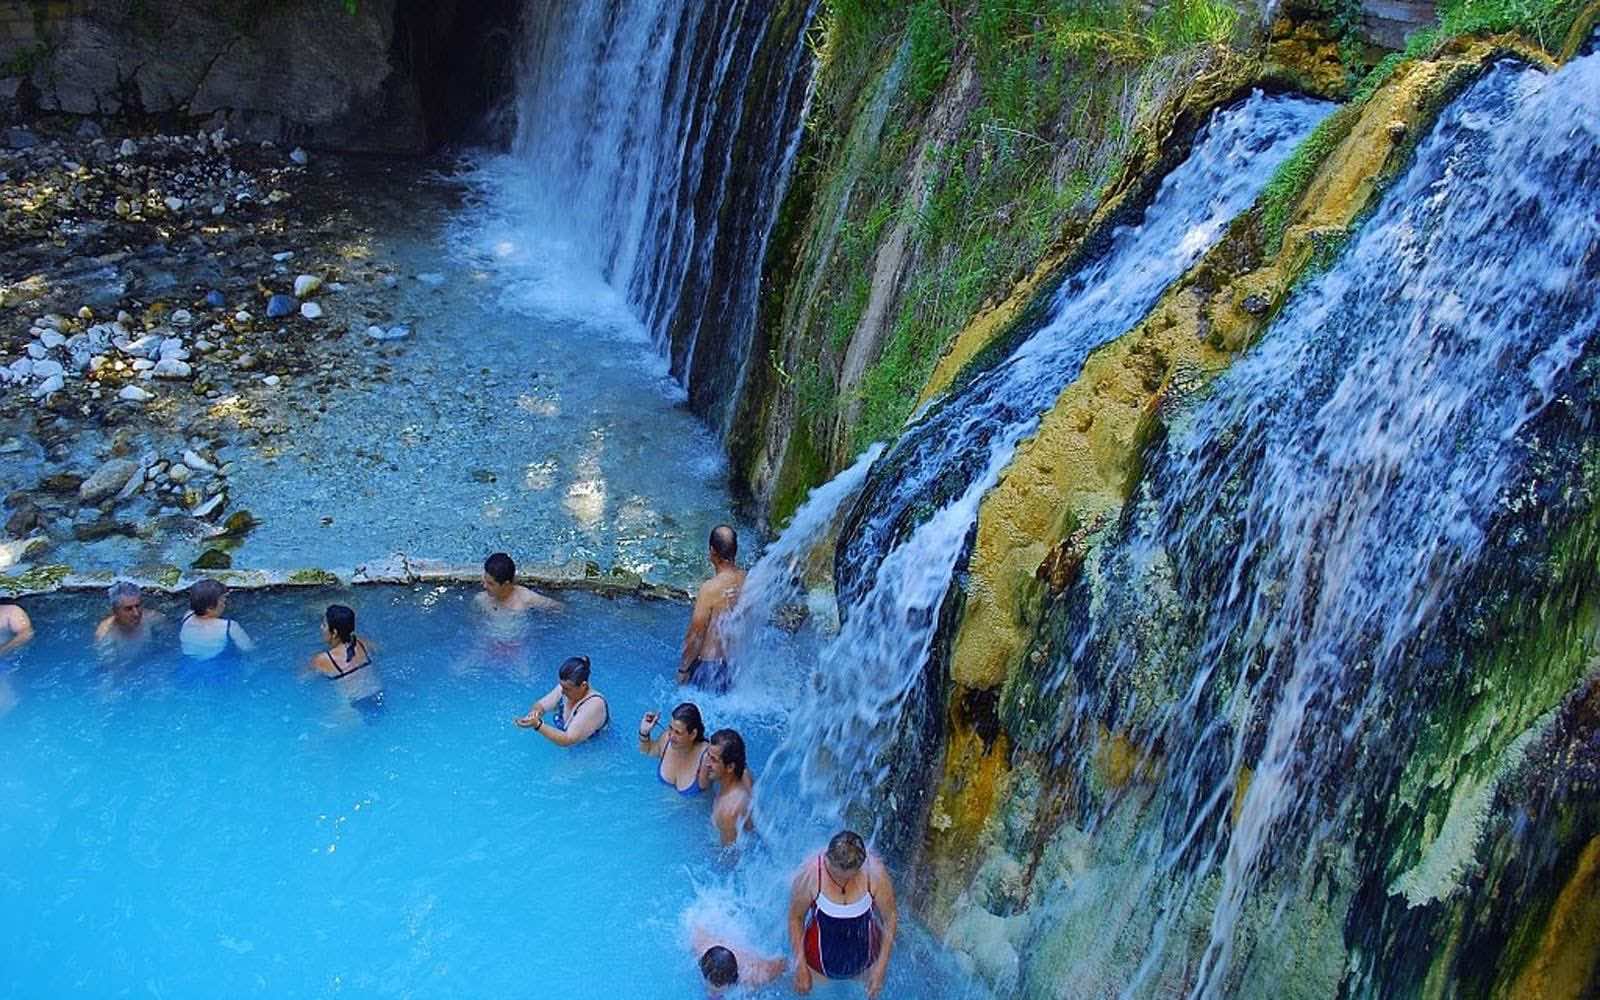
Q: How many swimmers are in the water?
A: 11